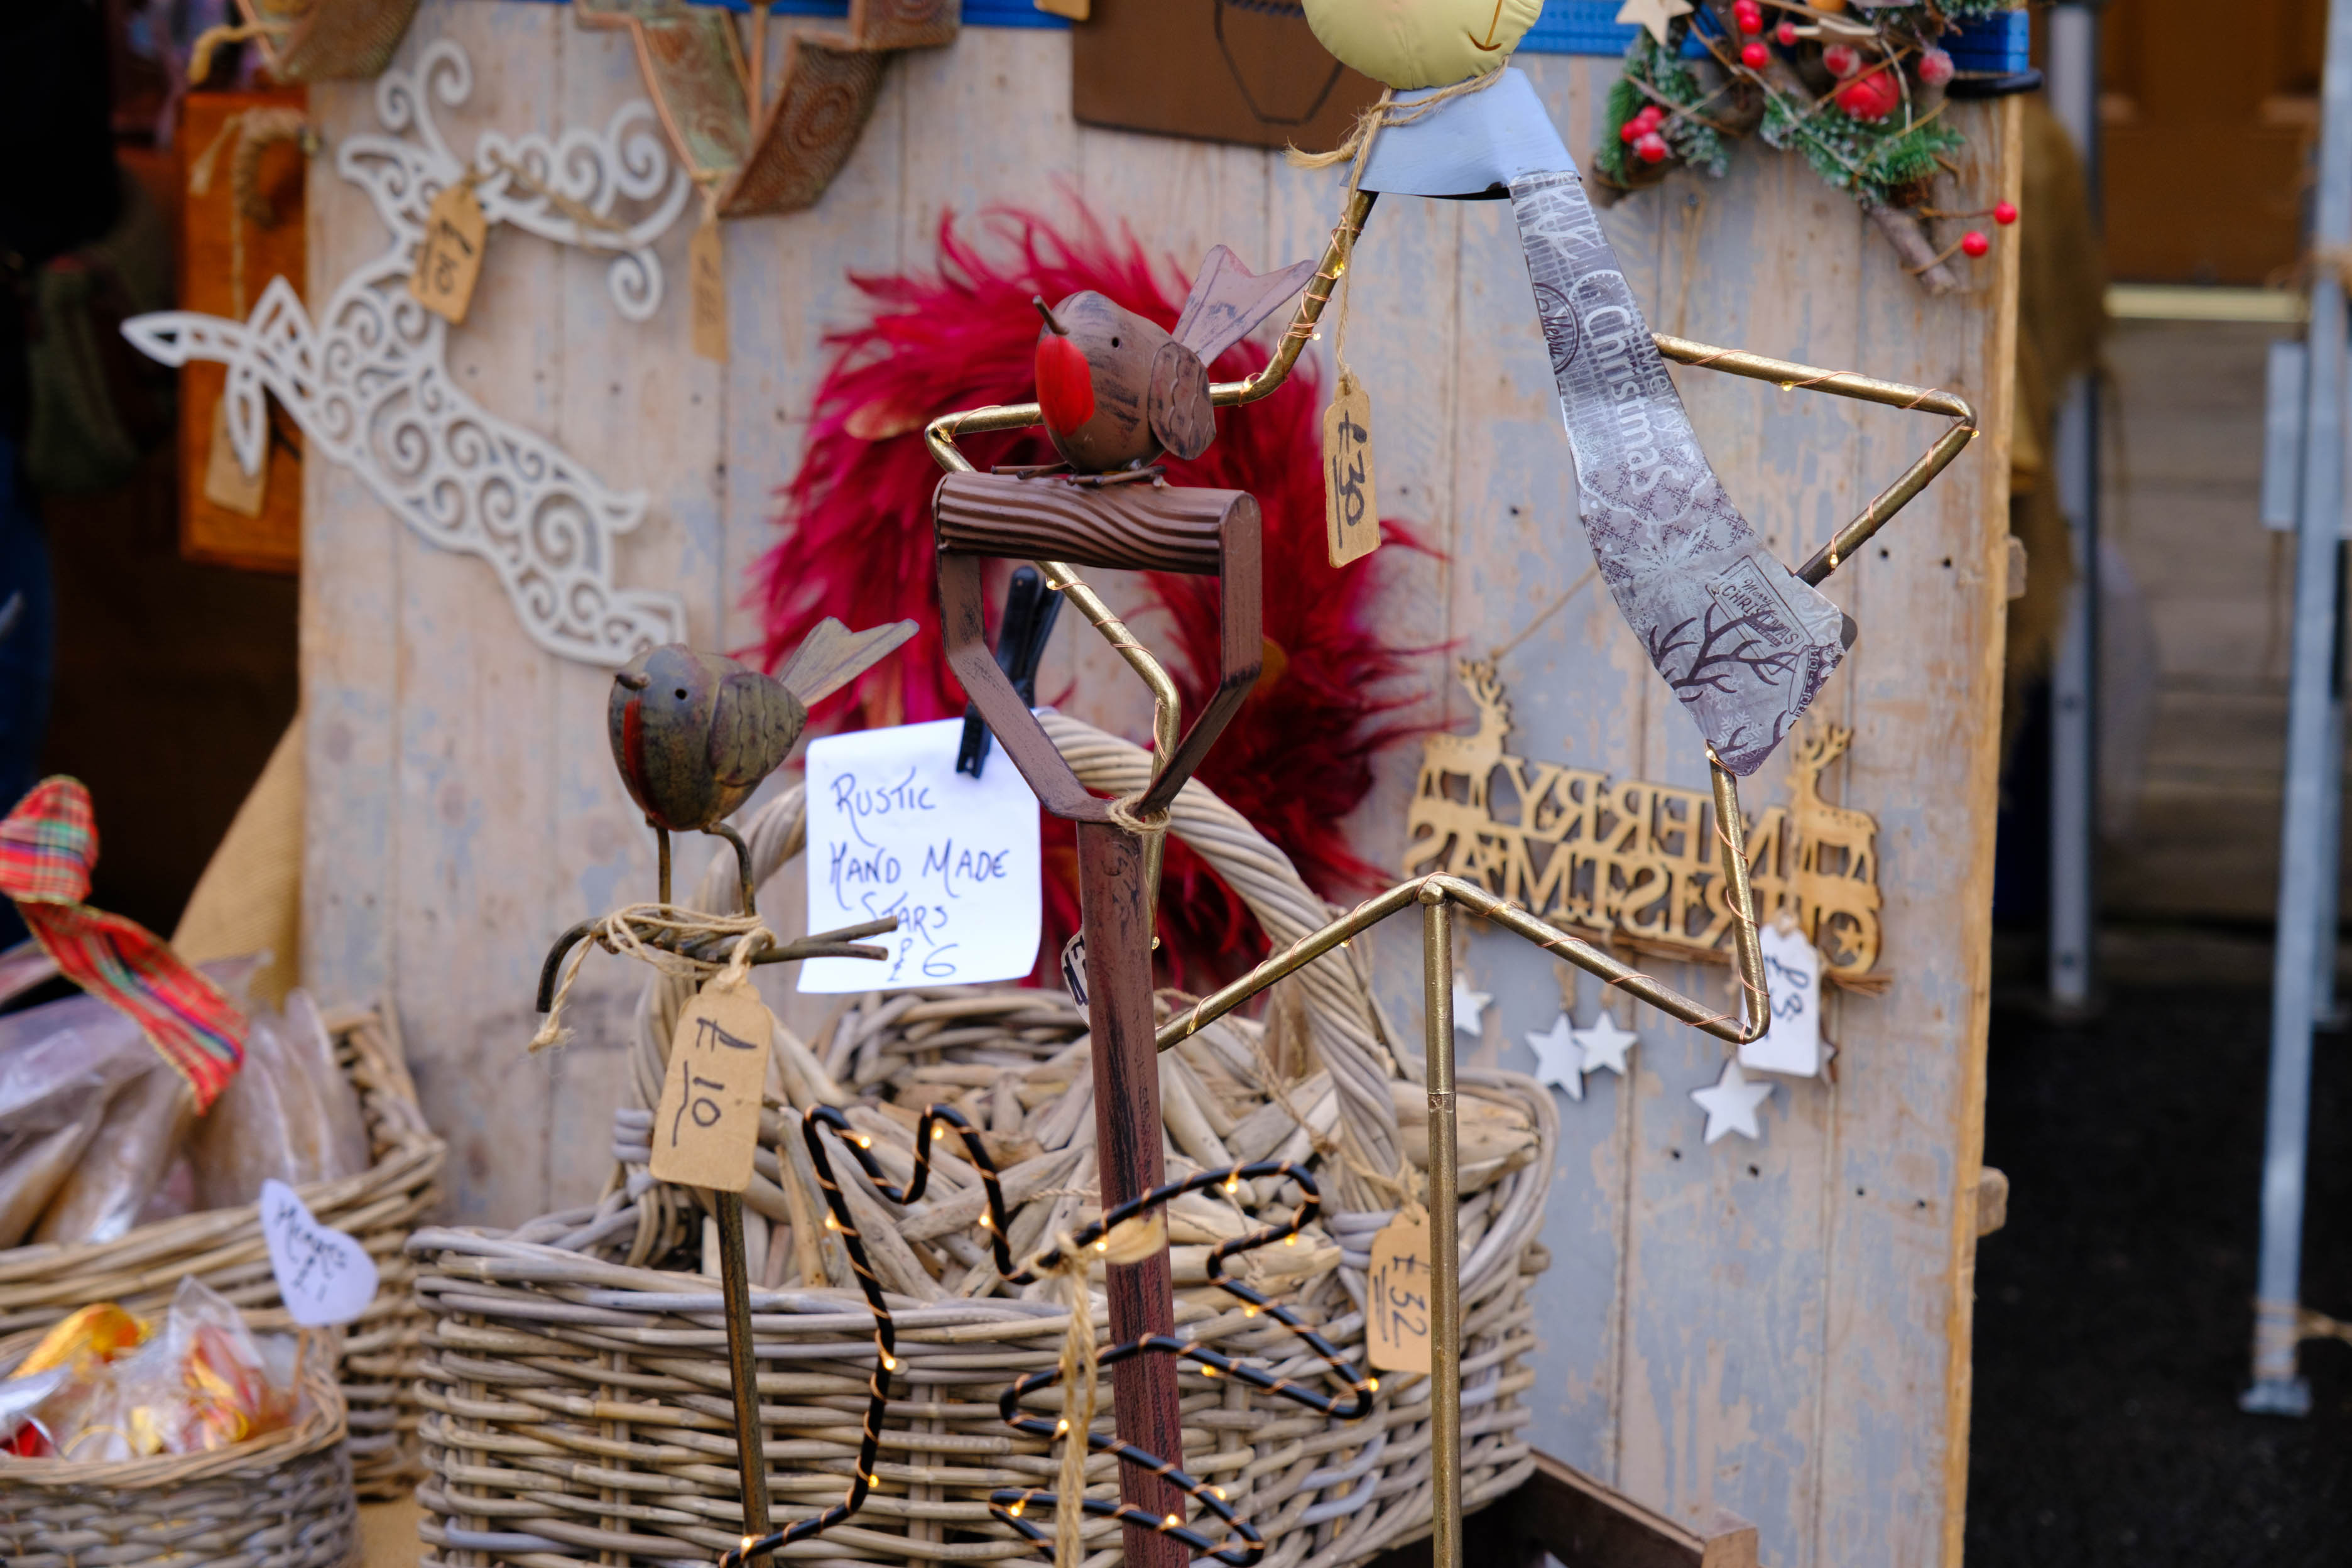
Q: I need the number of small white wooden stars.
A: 4